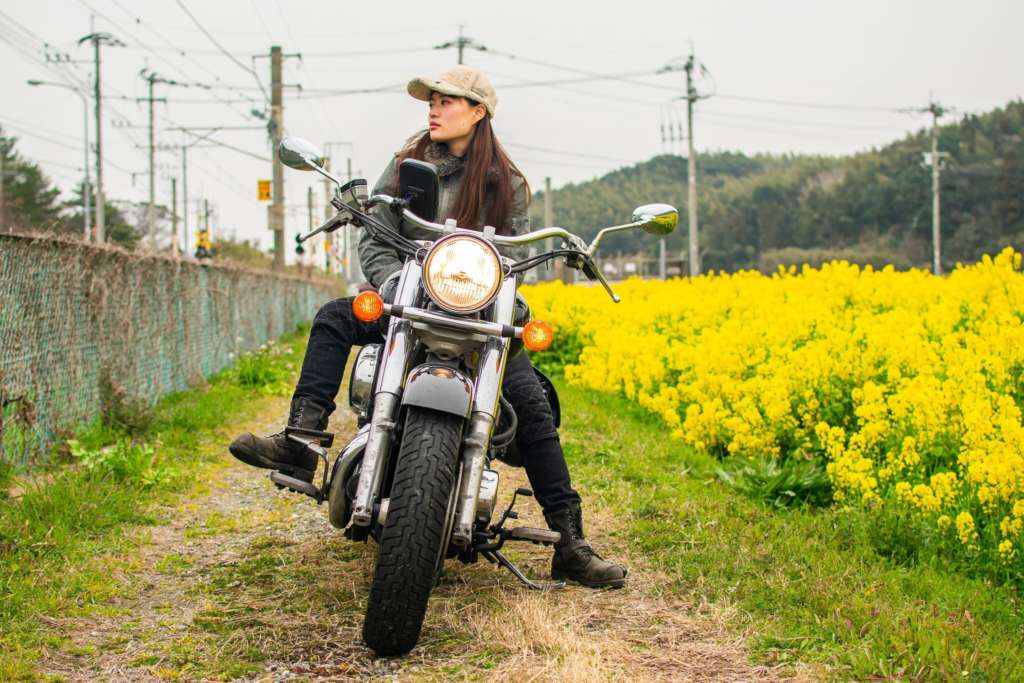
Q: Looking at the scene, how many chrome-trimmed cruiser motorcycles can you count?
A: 1